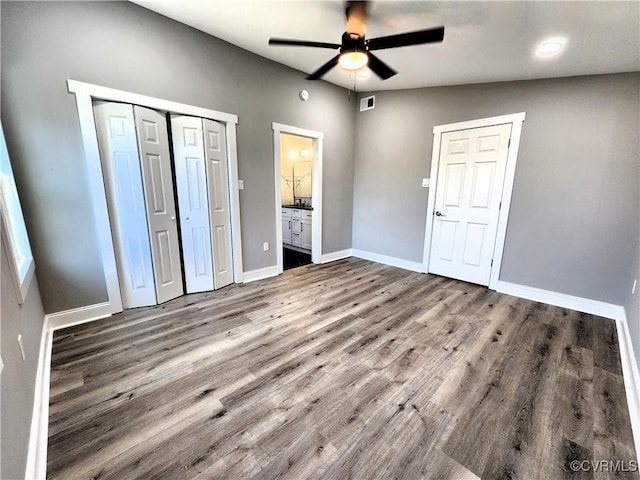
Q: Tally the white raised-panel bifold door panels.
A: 4